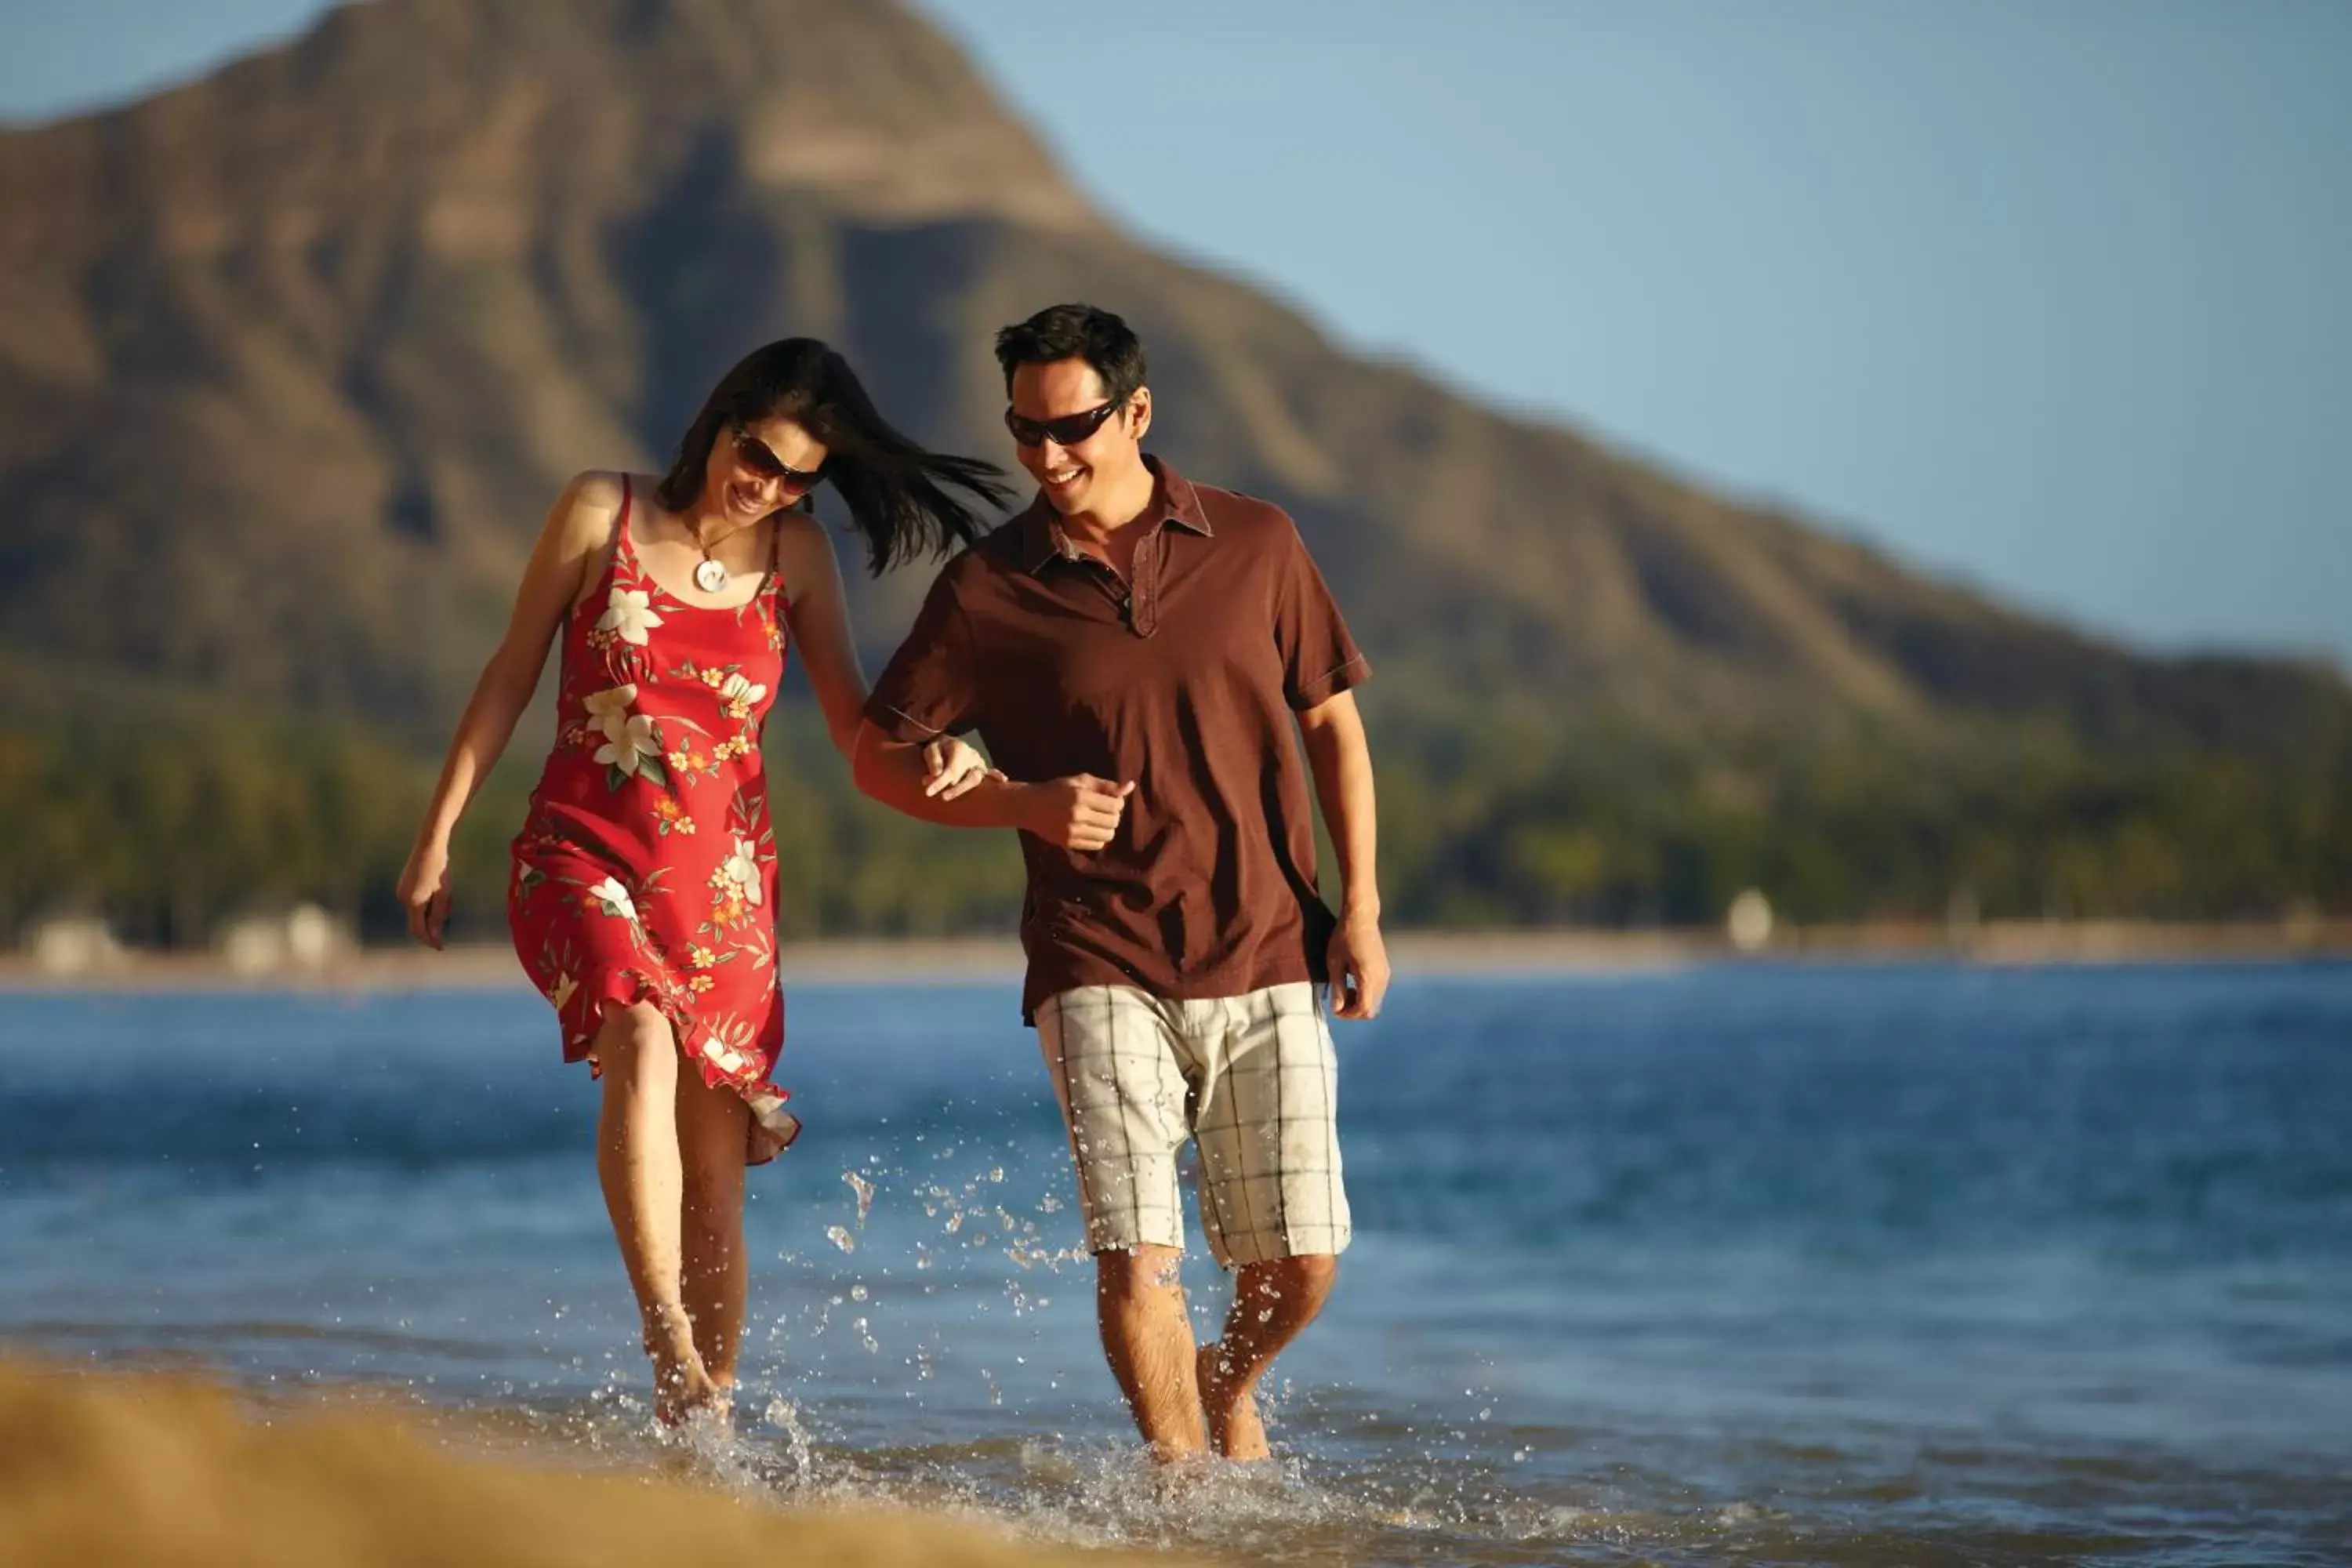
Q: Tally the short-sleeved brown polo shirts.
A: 1